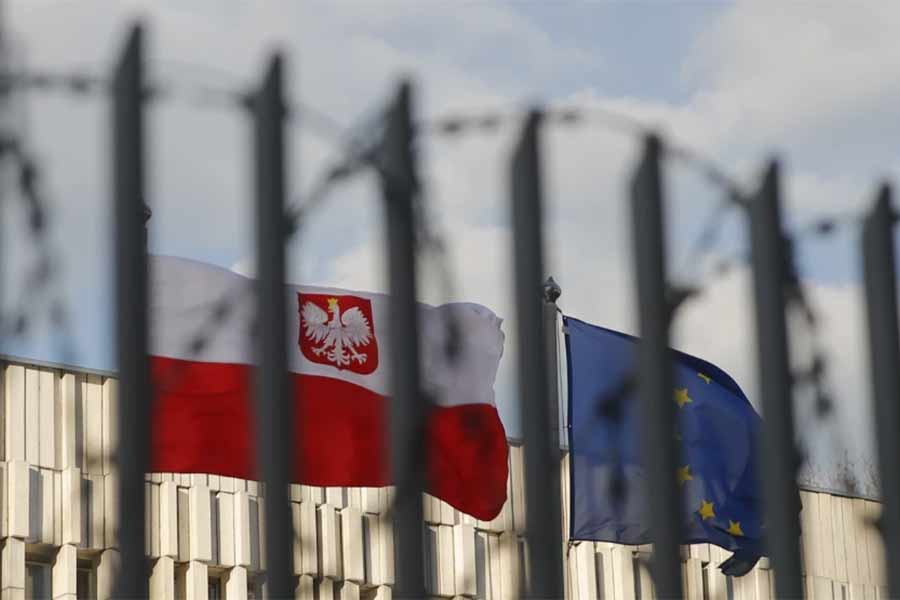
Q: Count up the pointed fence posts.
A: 7